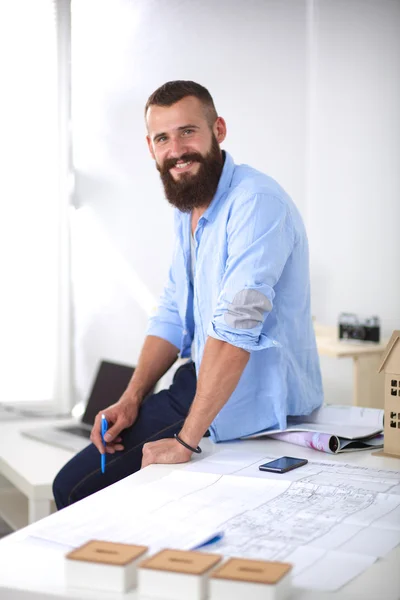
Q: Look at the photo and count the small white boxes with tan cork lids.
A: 3